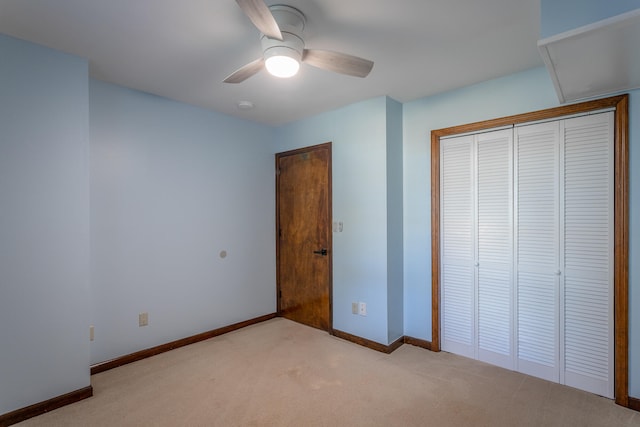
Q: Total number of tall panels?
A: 4